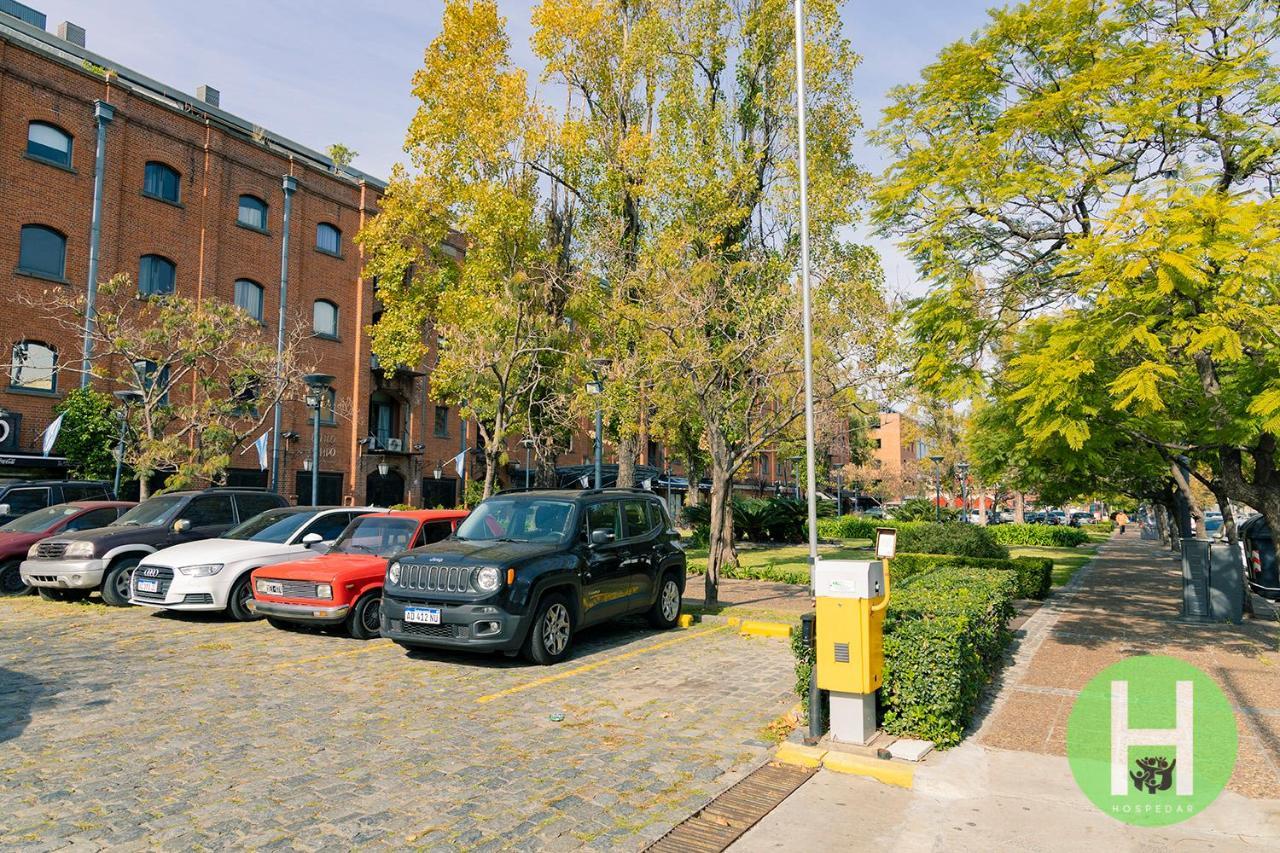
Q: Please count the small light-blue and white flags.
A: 3